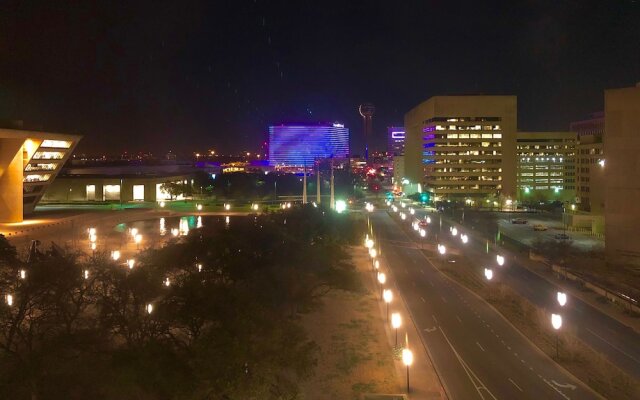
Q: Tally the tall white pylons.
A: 3